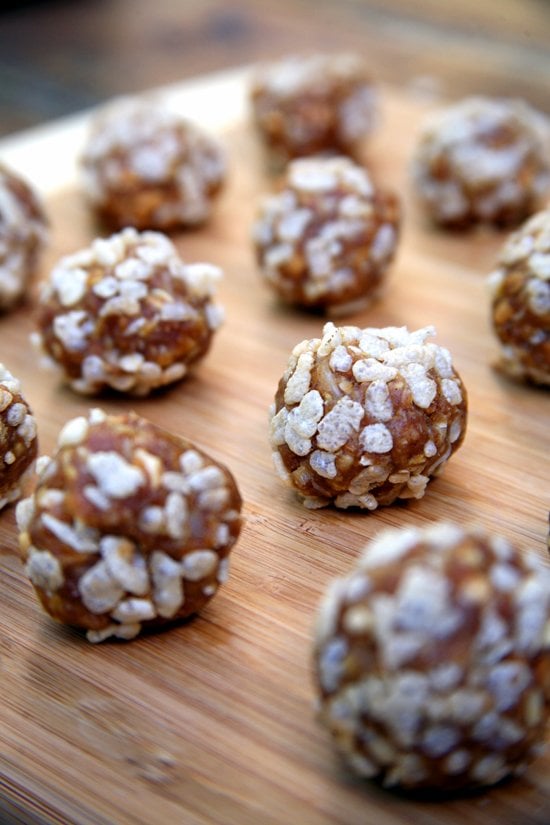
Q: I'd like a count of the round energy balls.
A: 11